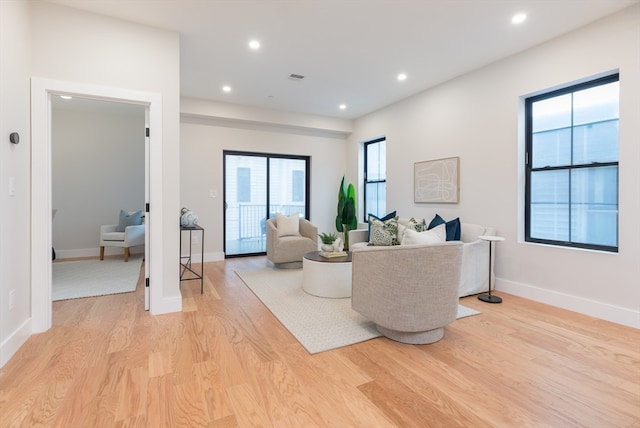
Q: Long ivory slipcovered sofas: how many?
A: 1